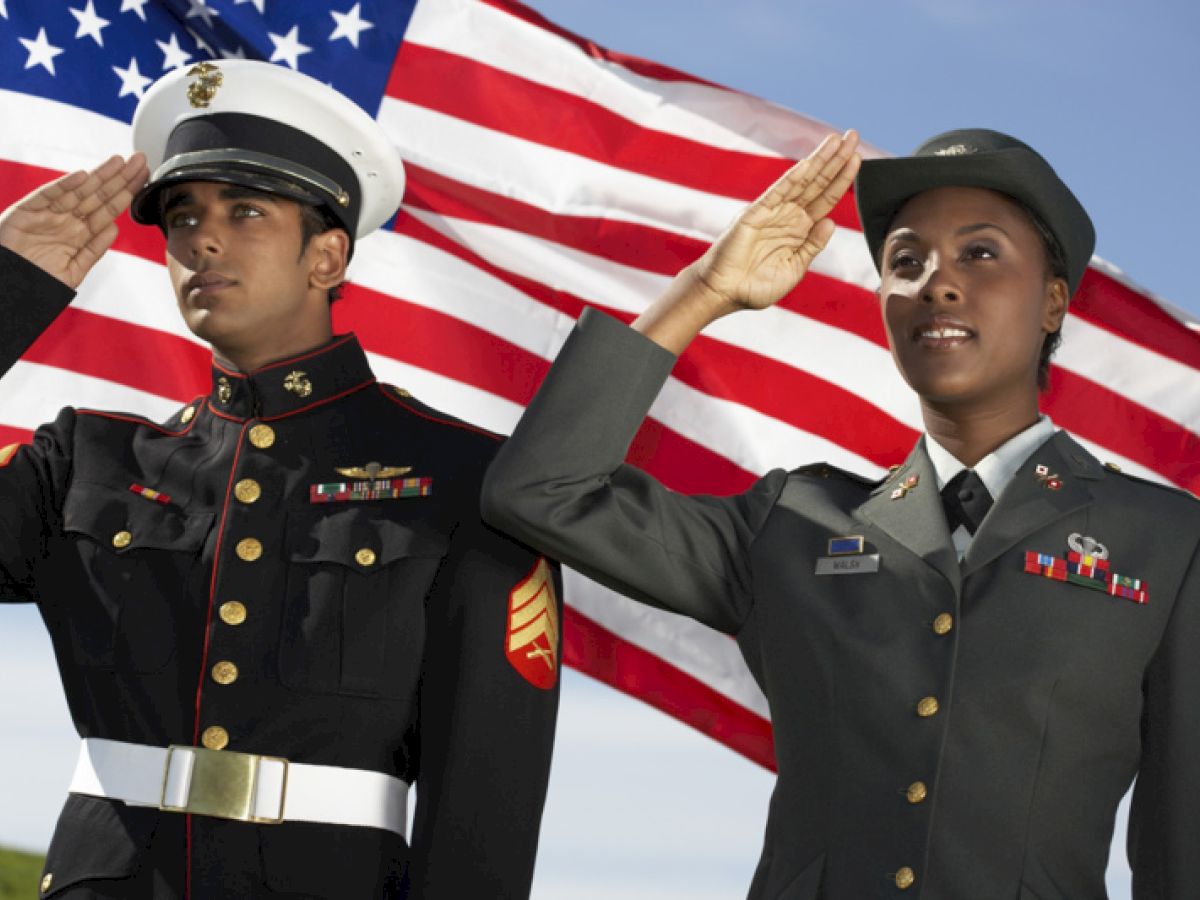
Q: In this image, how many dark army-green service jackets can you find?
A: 1